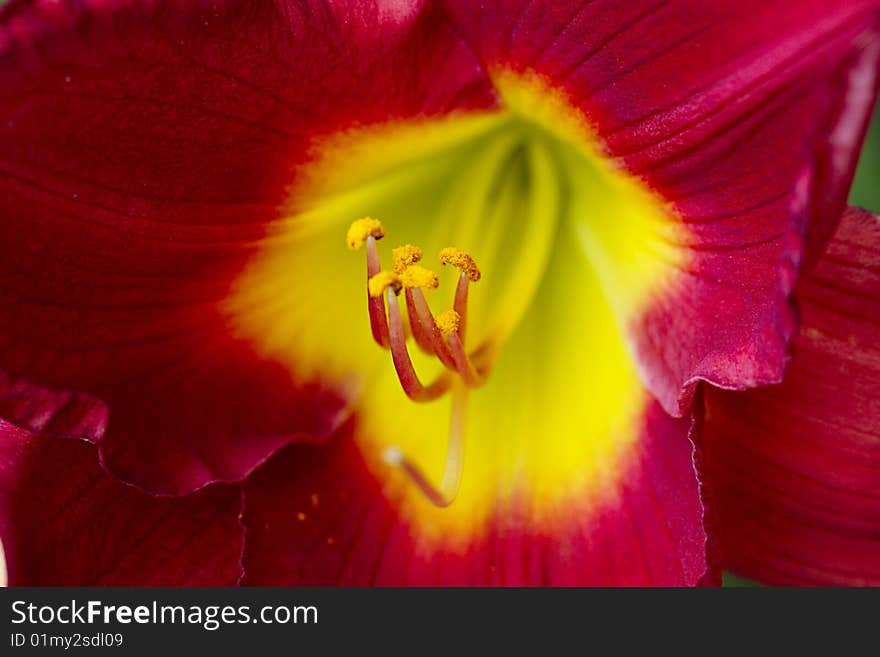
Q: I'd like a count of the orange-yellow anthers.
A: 6